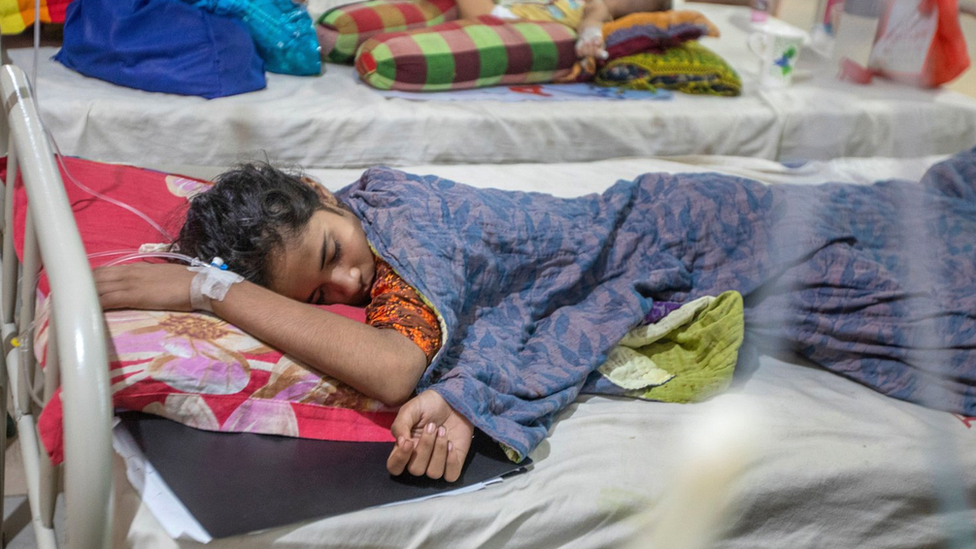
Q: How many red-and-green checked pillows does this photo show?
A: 2